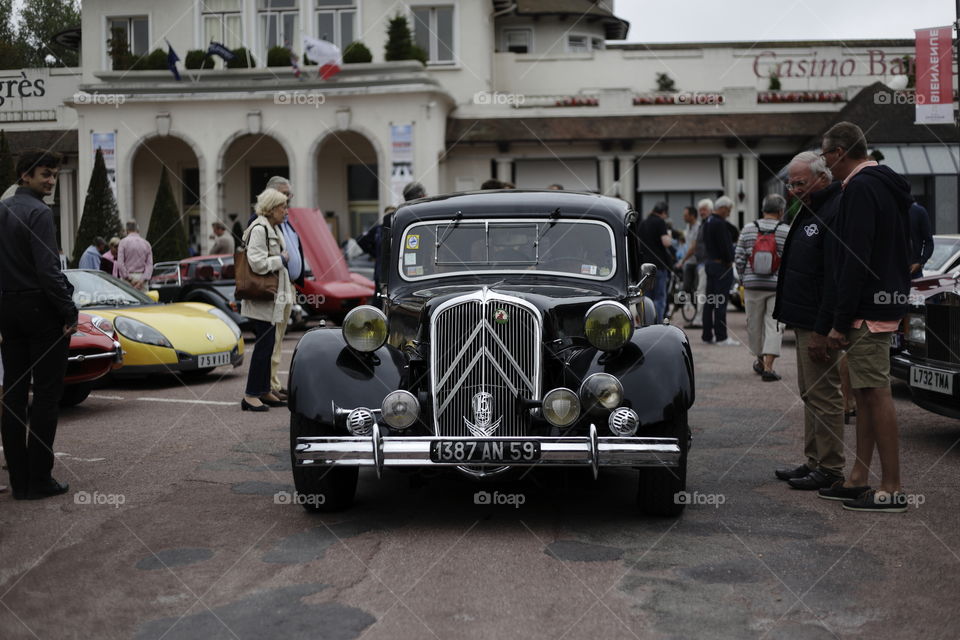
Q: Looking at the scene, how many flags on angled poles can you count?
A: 4